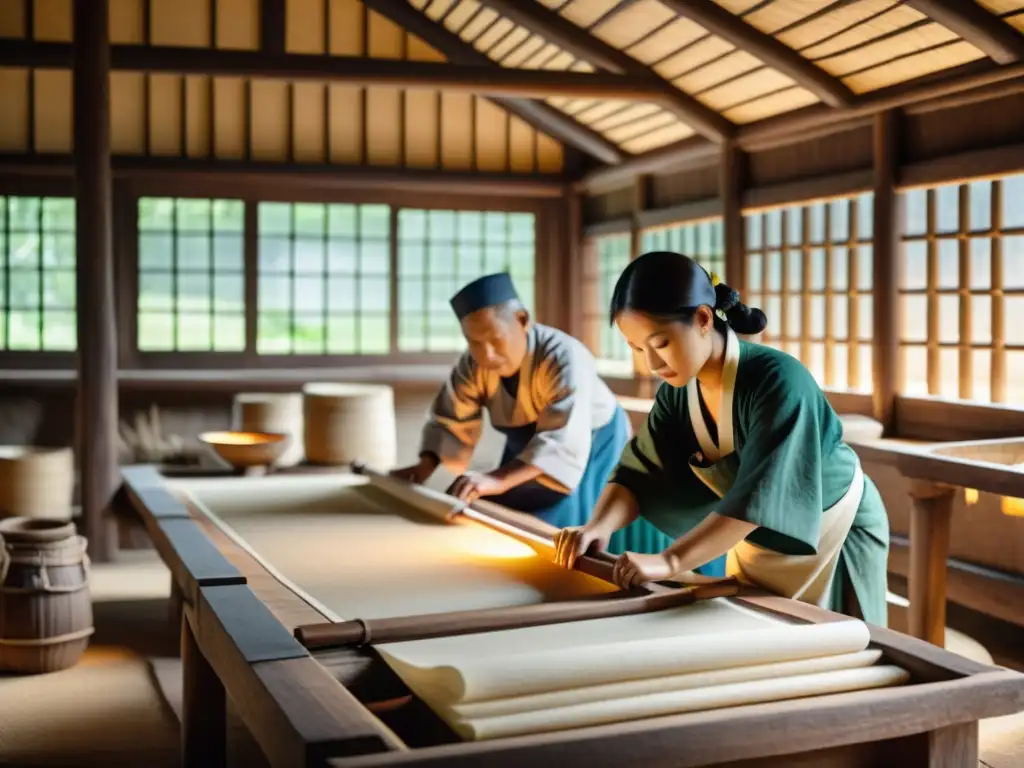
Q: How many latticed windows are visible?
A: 8